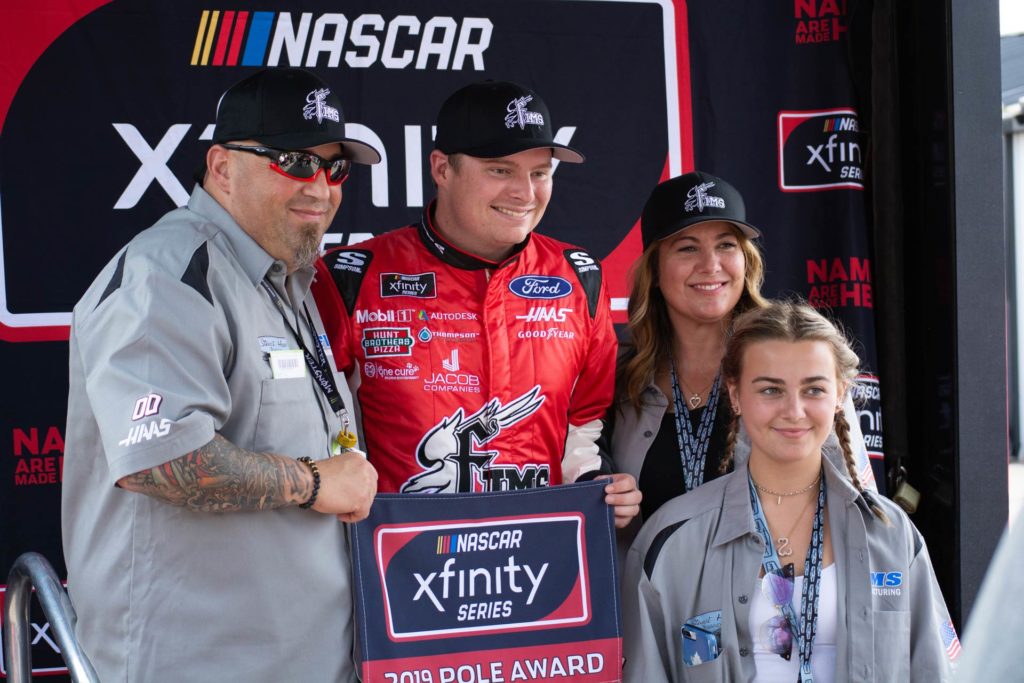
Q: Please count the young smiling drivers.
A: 1